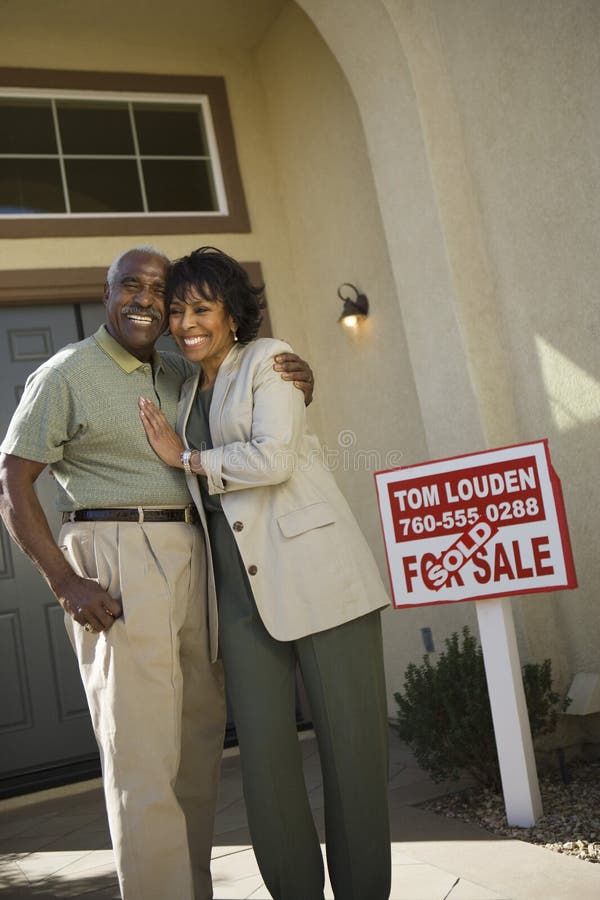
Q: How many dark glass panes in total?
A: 6